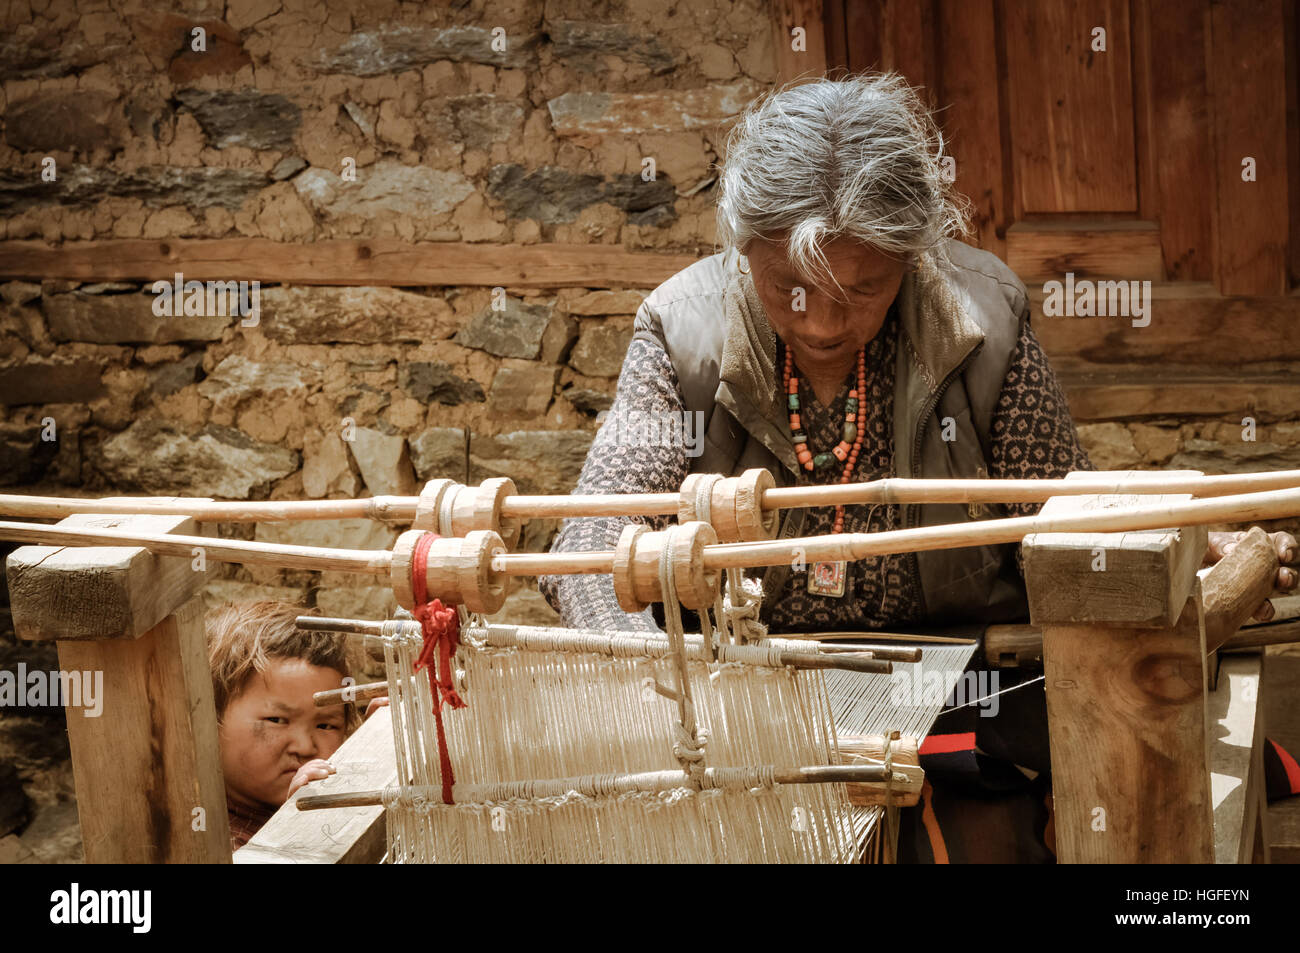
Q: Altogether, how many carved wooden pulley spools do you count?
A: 4